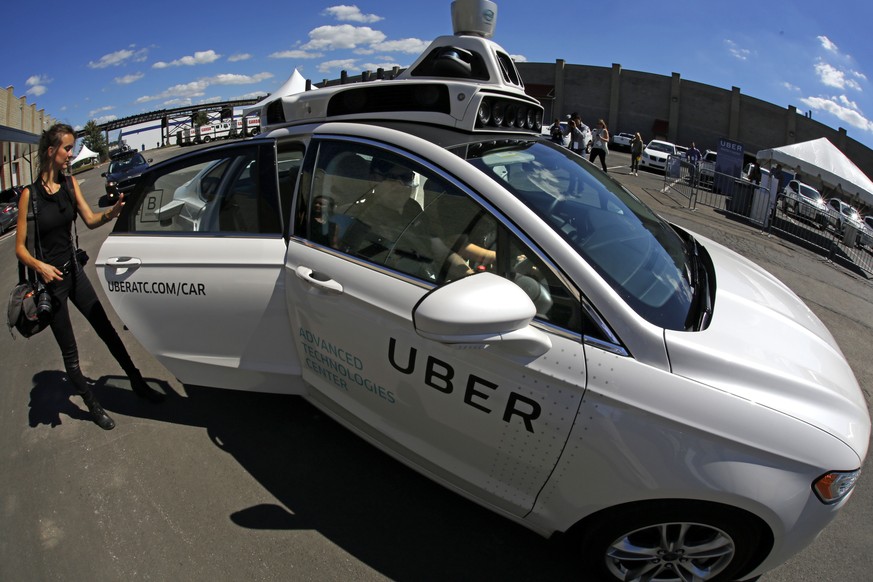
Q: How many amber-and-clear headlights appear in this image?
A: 1